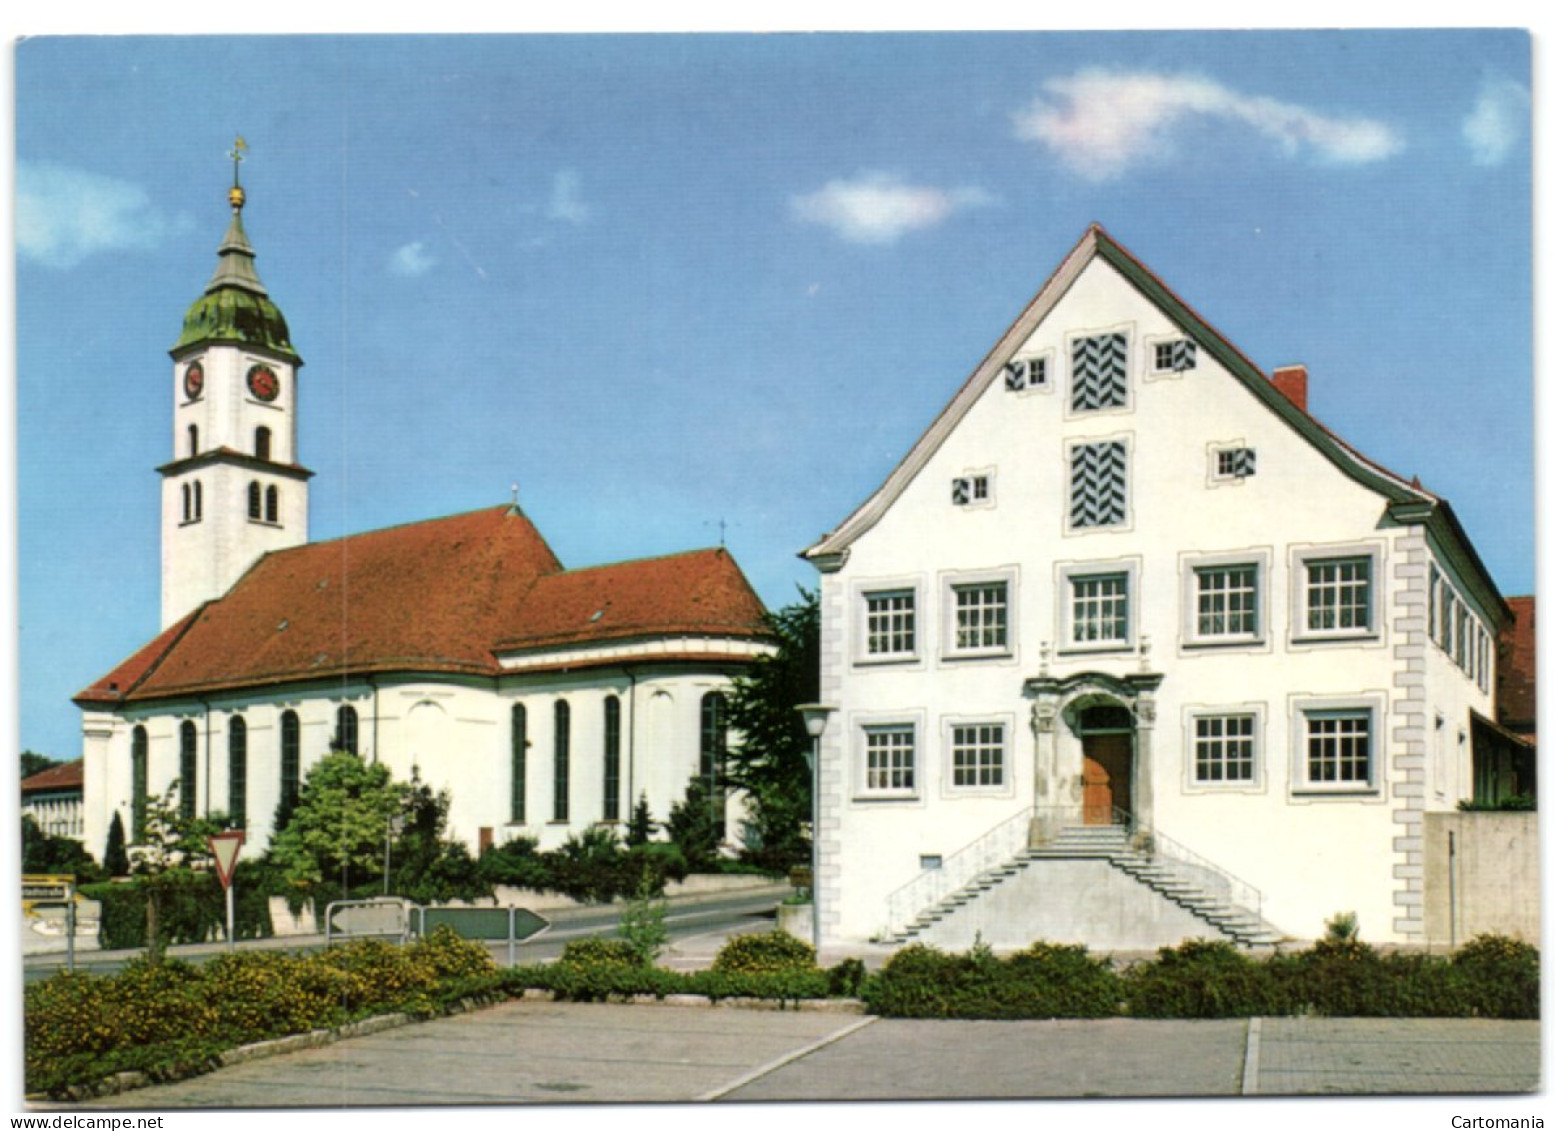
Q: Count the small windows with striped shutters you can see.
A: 4